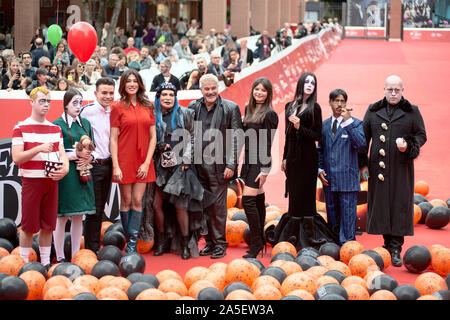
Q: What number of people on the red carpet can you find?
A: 10